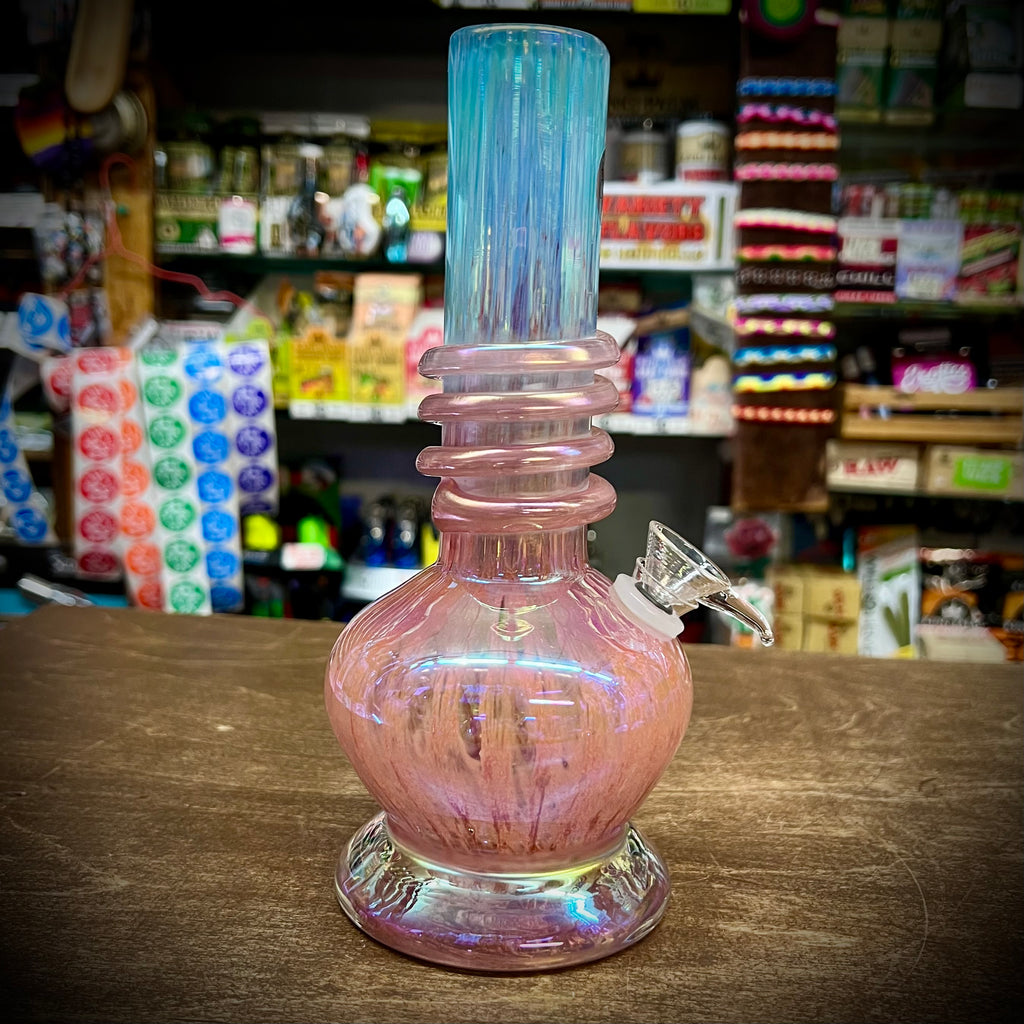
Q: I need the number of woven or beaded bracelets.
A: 12